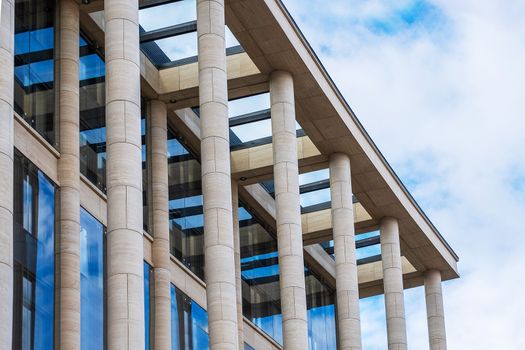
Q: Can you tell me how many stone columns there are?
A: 10